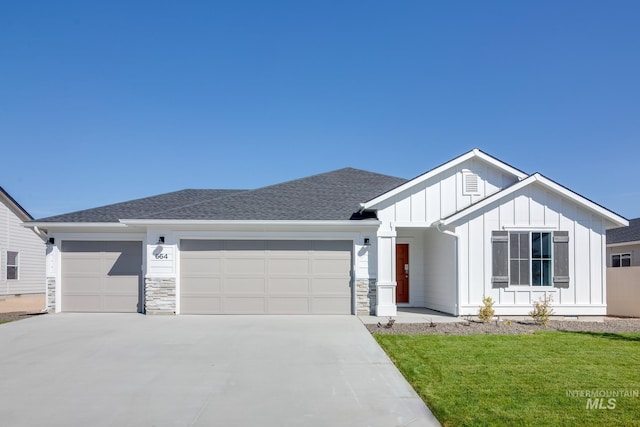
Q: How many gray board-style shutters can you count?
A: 2